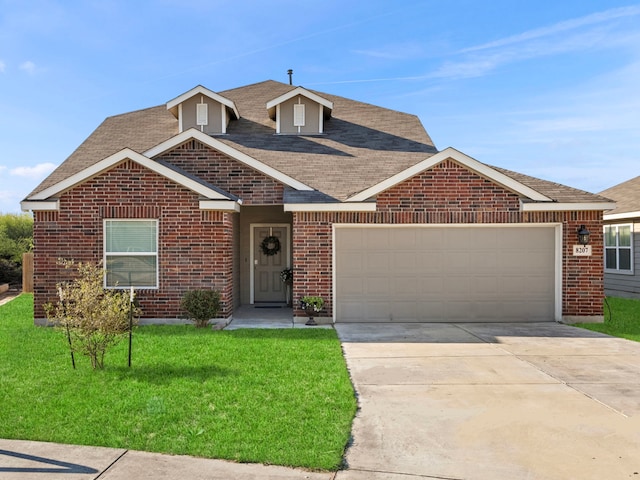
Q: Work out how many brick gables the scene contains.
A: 3